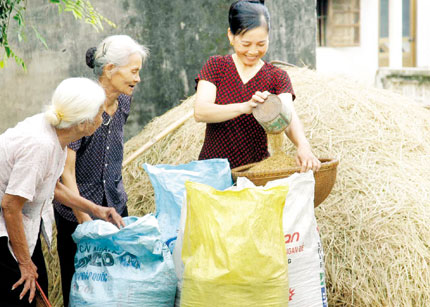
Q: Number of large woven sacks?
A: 4